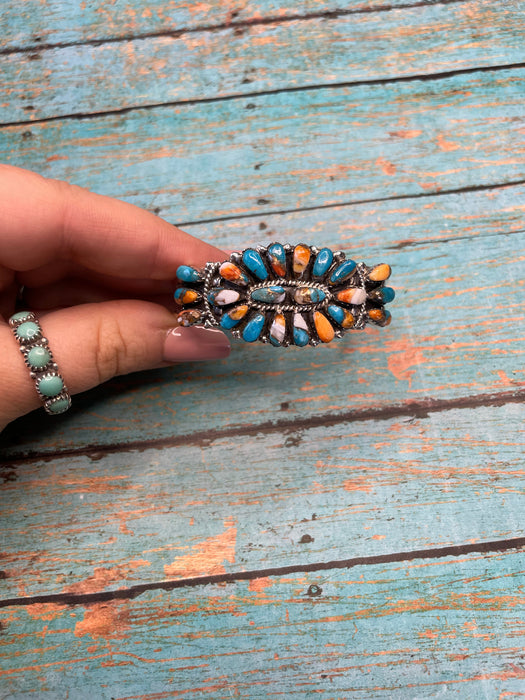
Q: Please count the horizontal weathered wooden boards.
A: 6